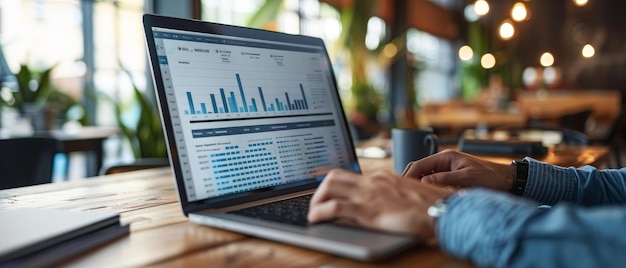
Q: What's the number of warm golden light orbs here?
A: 8